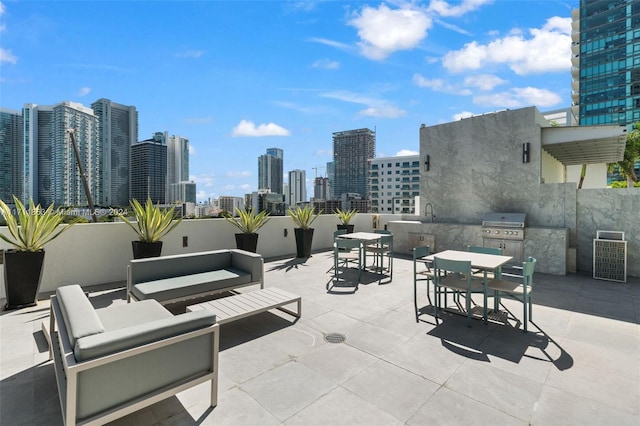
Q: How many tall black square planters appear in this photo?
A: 5